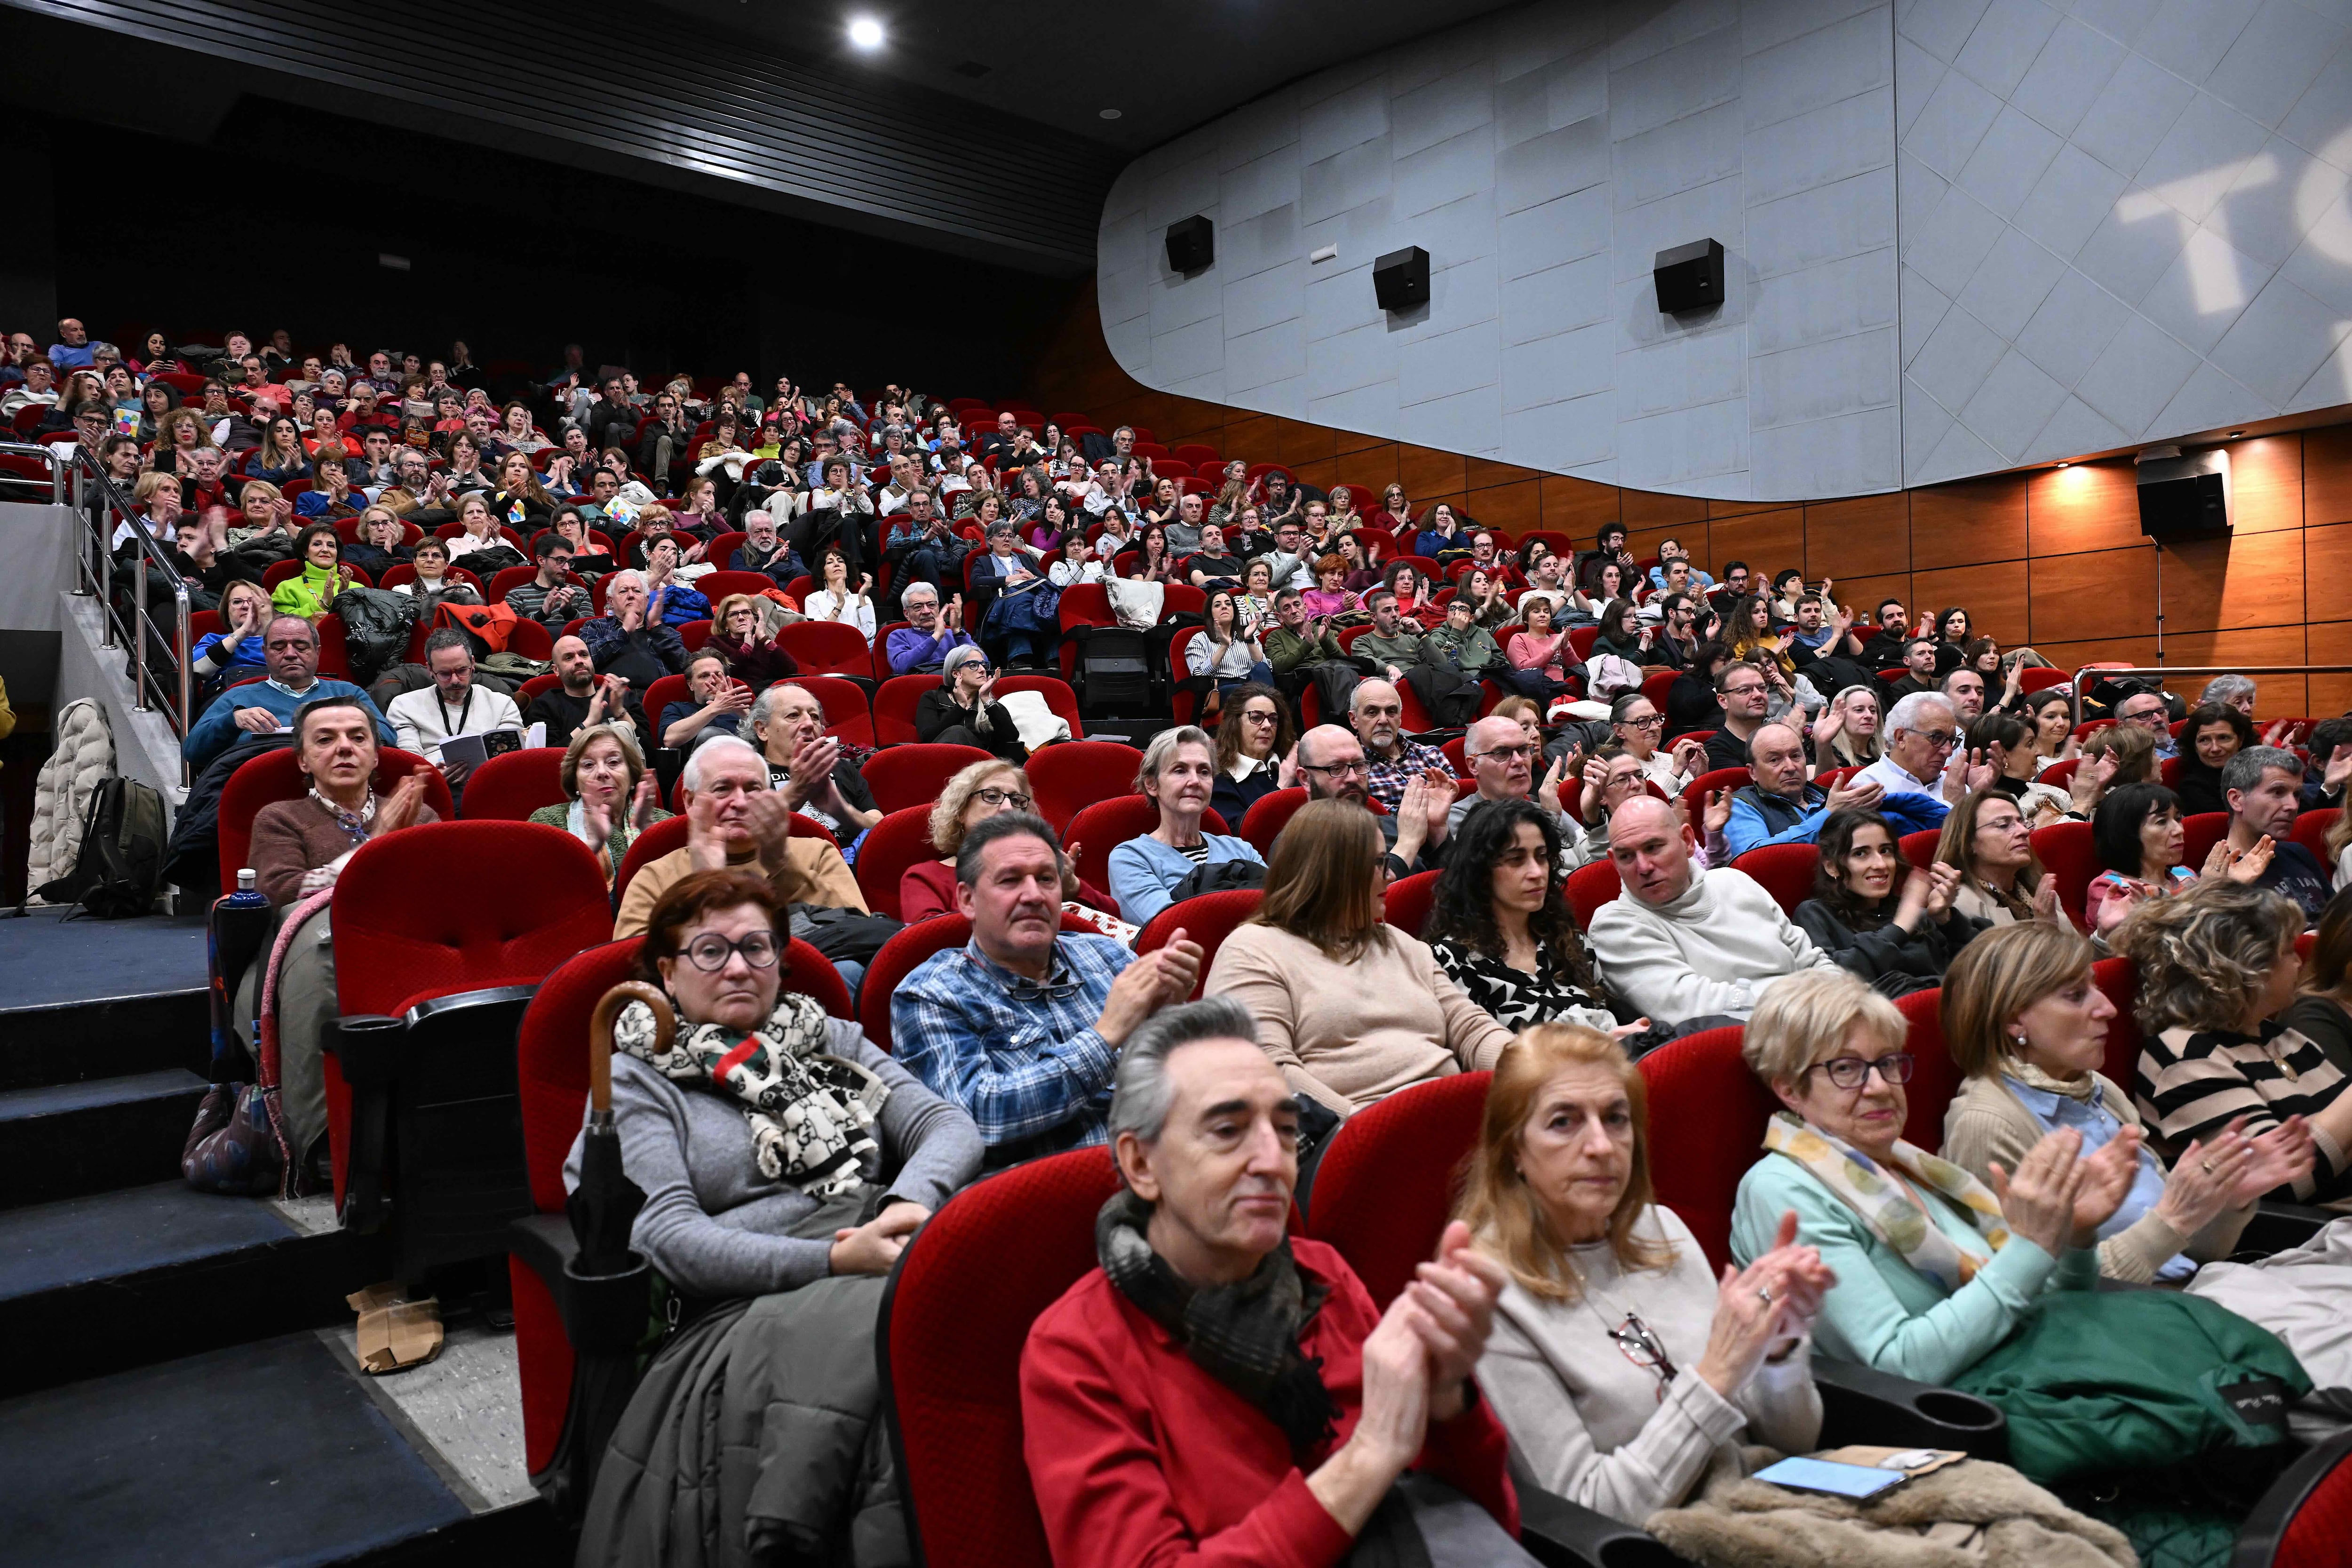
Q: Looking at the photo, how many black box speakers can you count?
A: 4